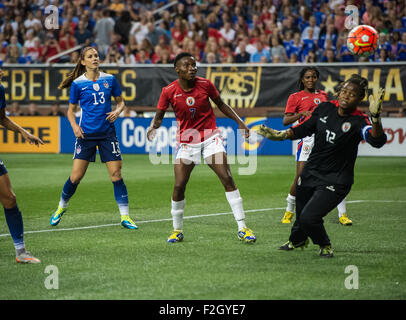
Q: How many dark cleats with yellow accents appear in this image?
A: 2